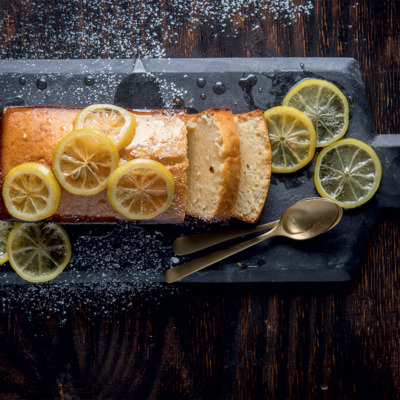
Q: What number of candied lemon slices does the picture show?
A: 9